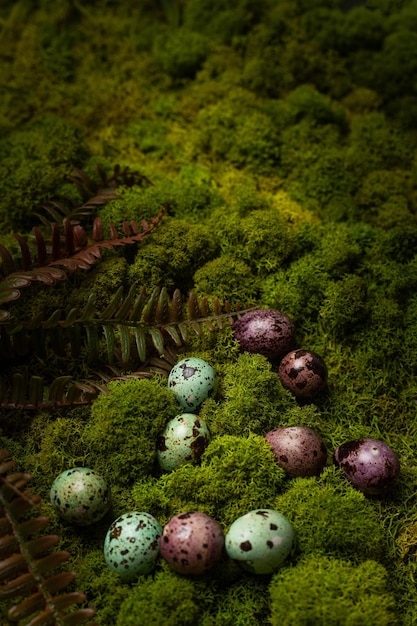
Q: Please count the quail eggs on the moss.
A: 10